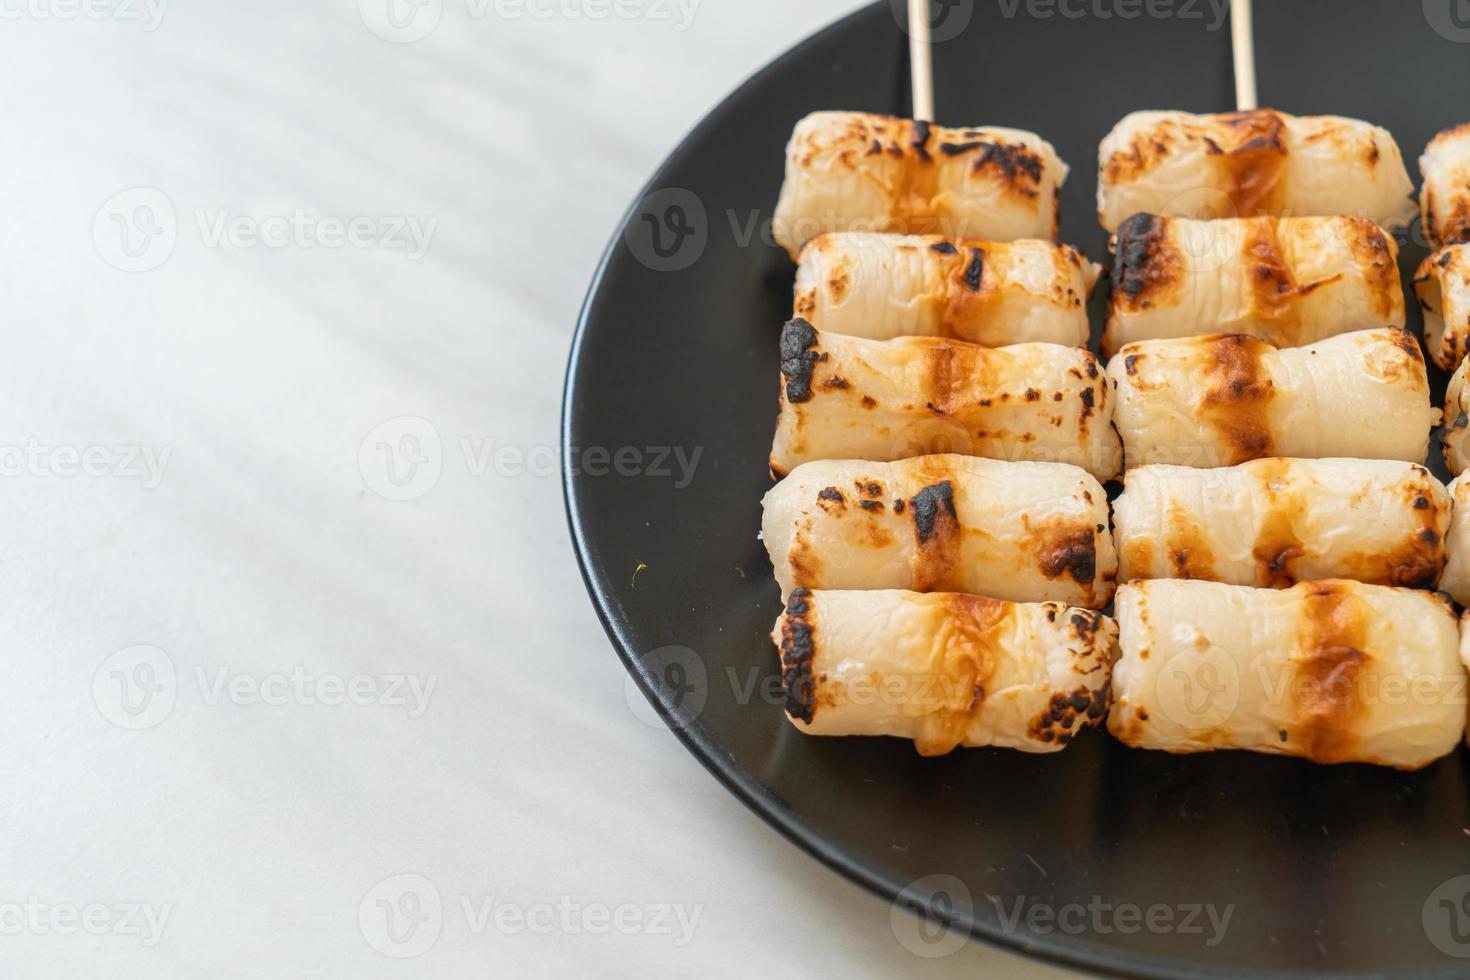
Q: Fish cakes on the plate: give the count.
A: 15